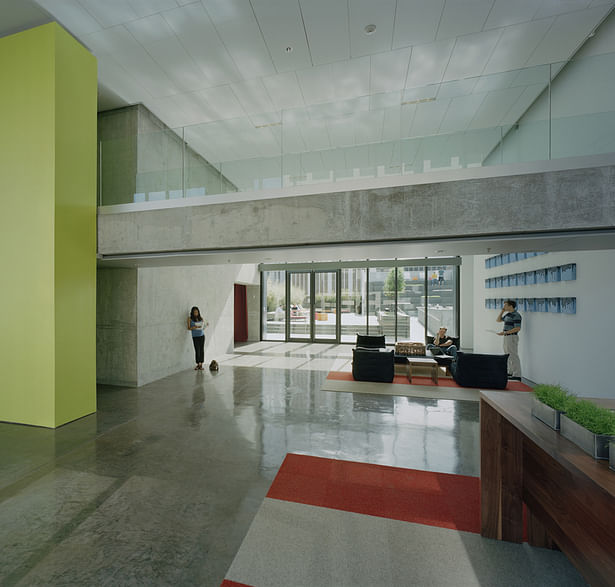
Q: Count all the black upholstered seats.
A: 4